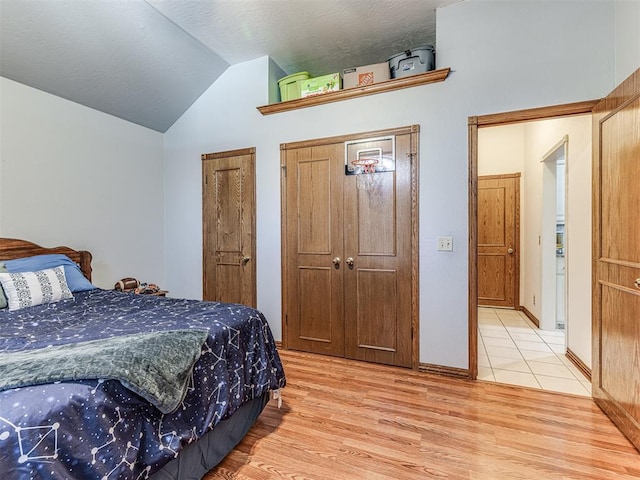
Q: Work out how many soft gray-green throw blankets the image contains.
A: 1